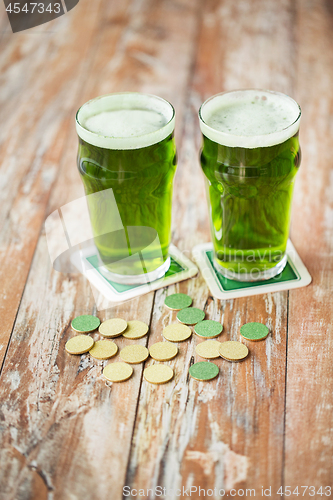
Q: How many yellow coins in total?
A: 11